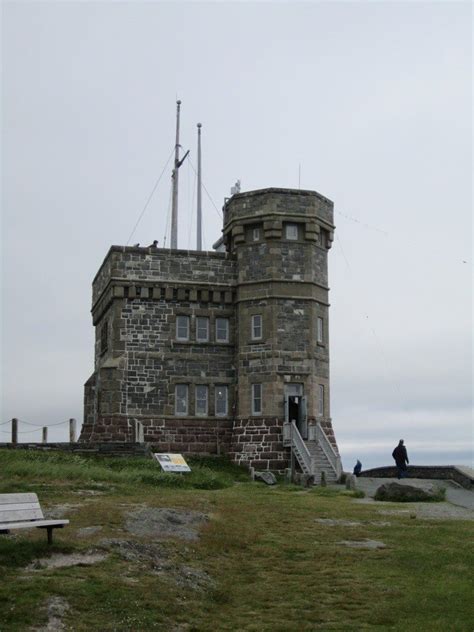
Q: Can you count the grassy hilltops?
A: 1